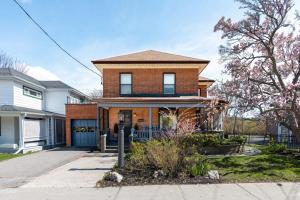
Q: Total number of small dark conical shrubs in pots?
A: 2